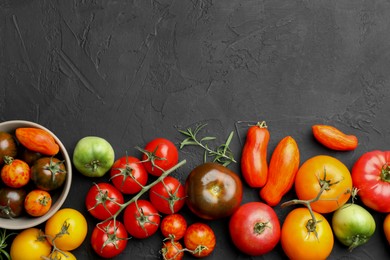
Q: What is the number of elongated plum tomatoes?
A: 4